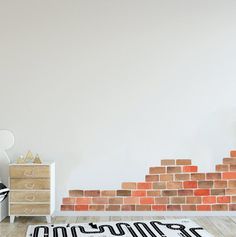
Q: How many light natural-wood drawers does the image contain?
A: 4